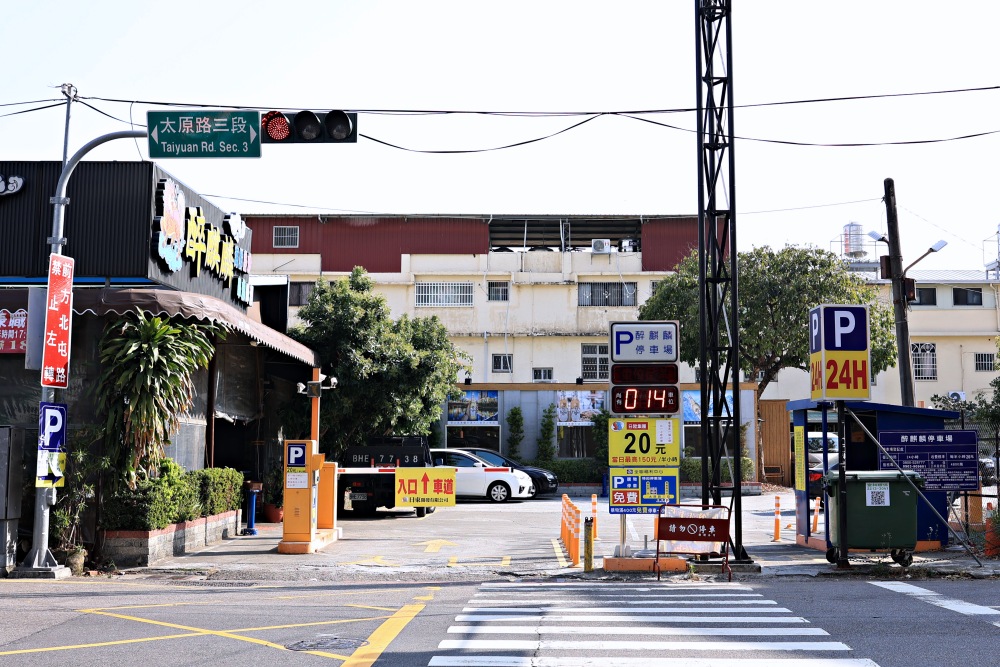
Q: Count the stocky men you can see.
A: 0